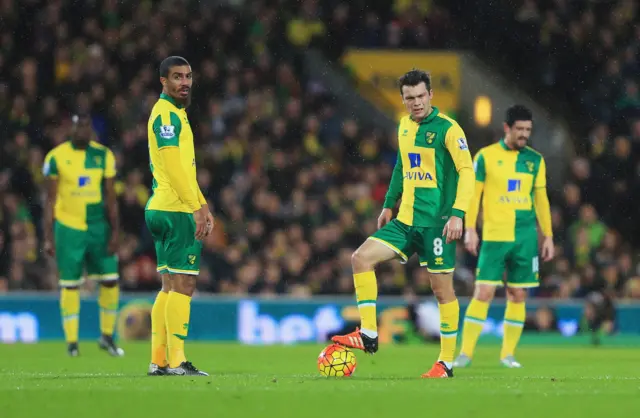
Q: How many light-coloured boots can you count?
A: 2